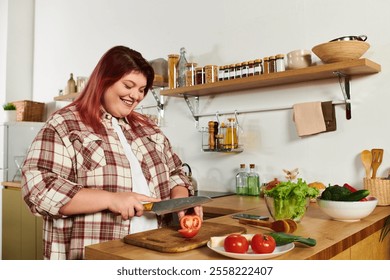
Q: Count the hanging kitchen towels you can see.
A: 2